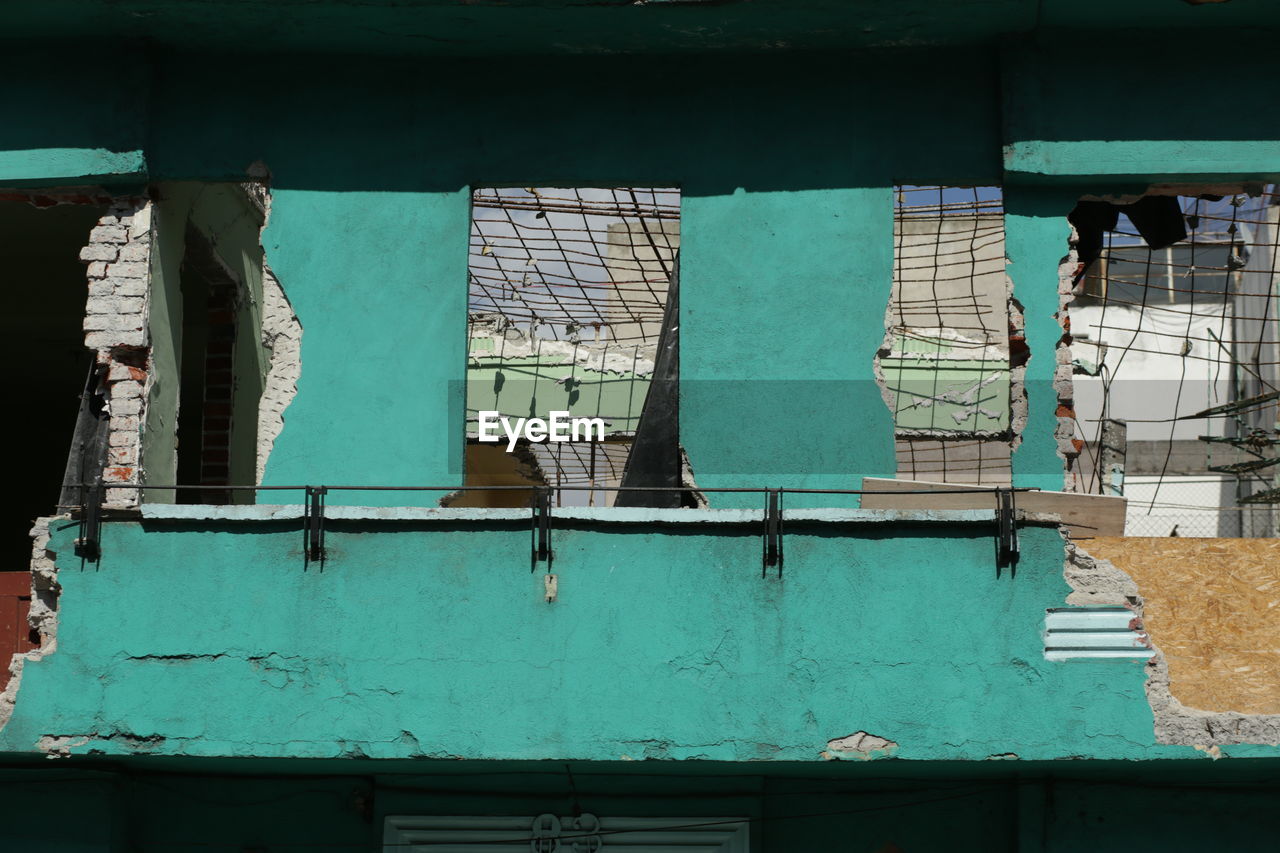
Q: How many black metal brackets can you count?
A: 5